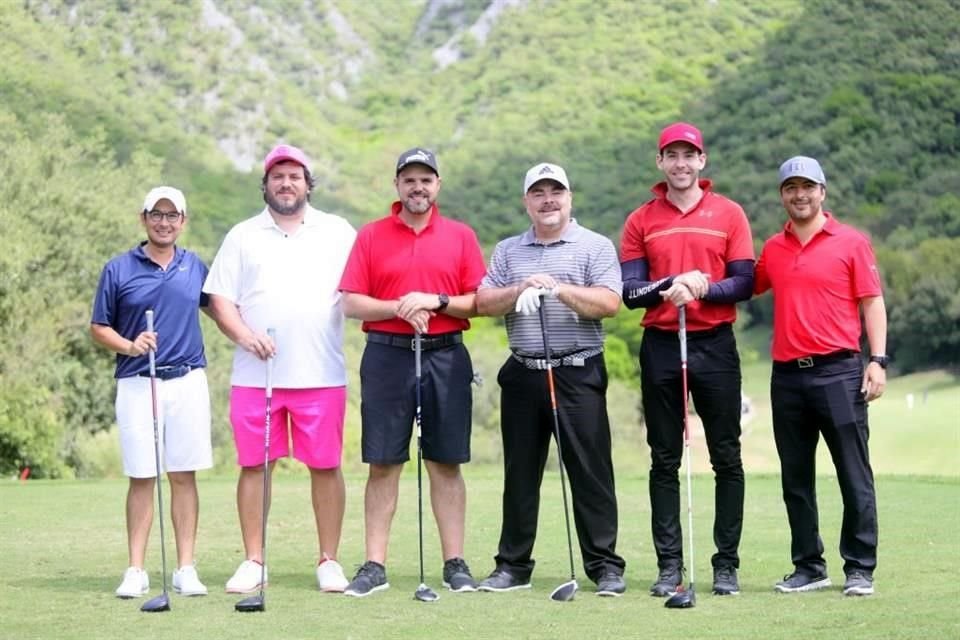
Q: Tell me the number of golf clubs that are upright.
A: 5